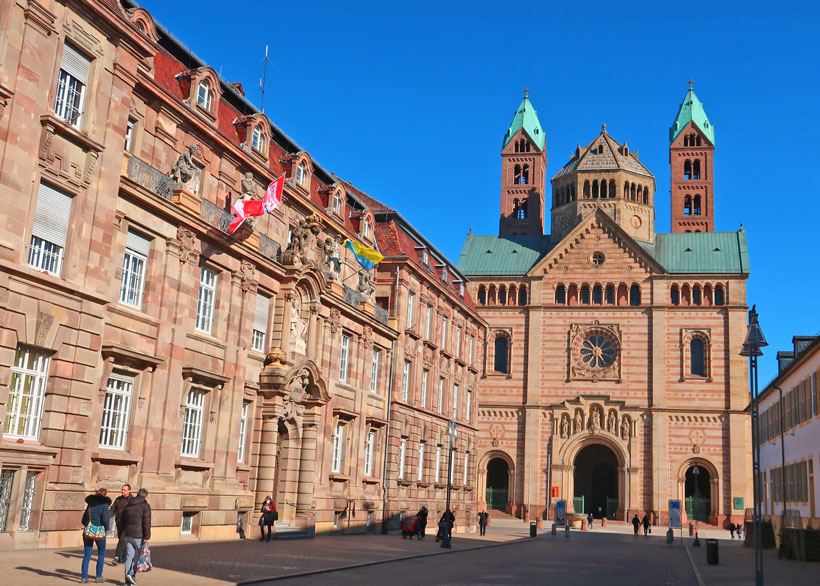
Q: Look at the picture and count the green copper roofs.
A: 4